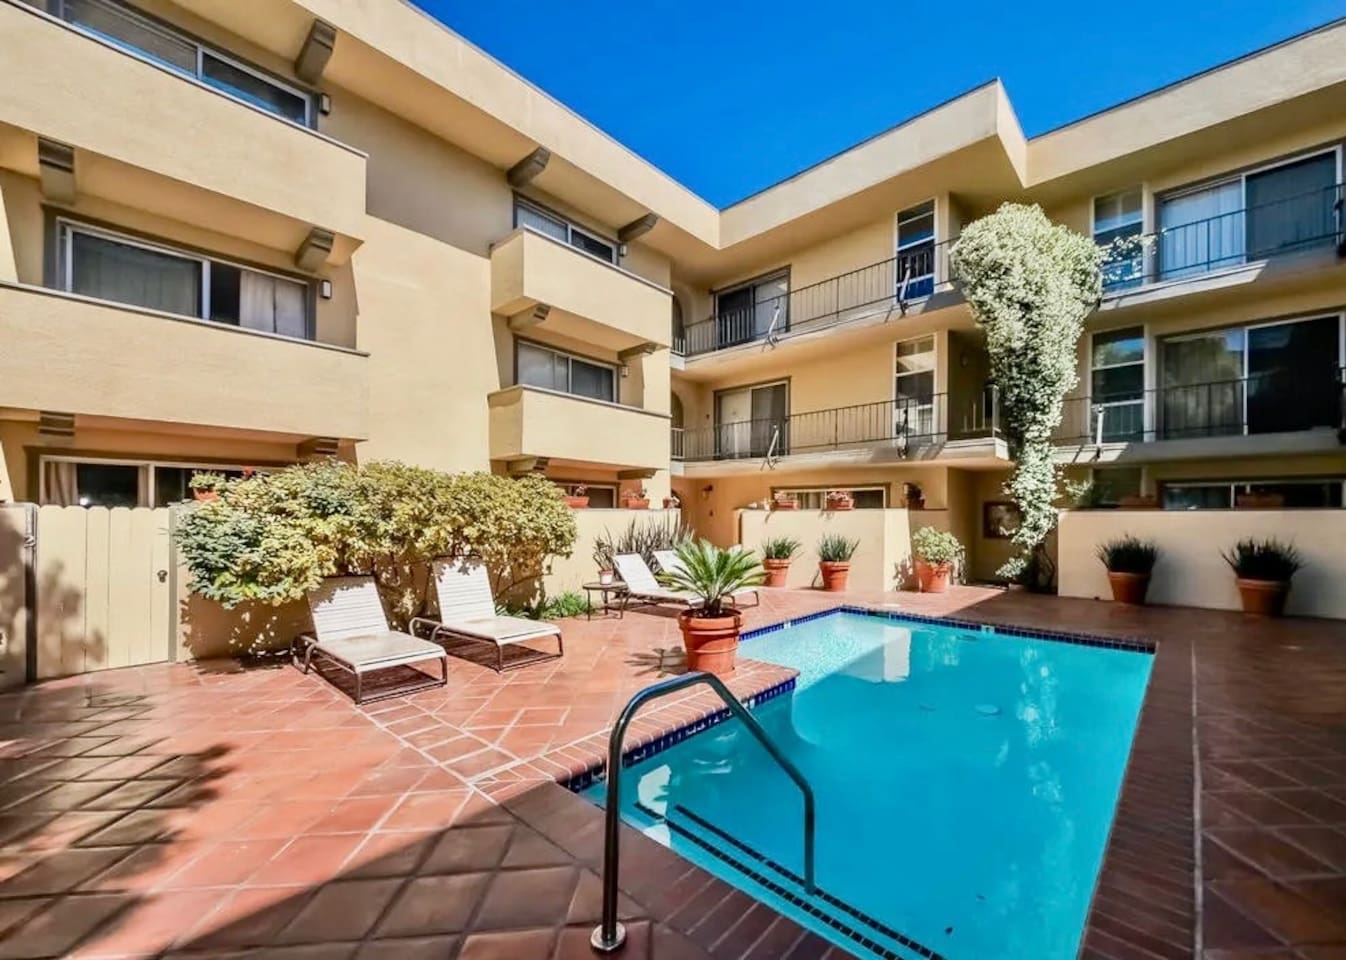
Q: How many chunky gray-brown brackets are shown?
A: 11